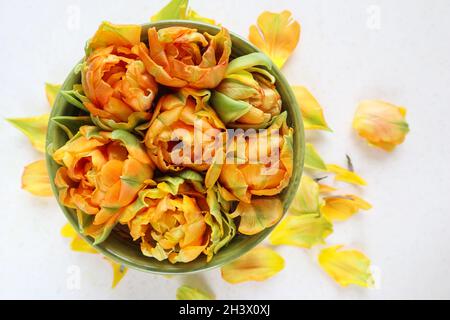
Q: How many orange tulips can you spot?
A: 7